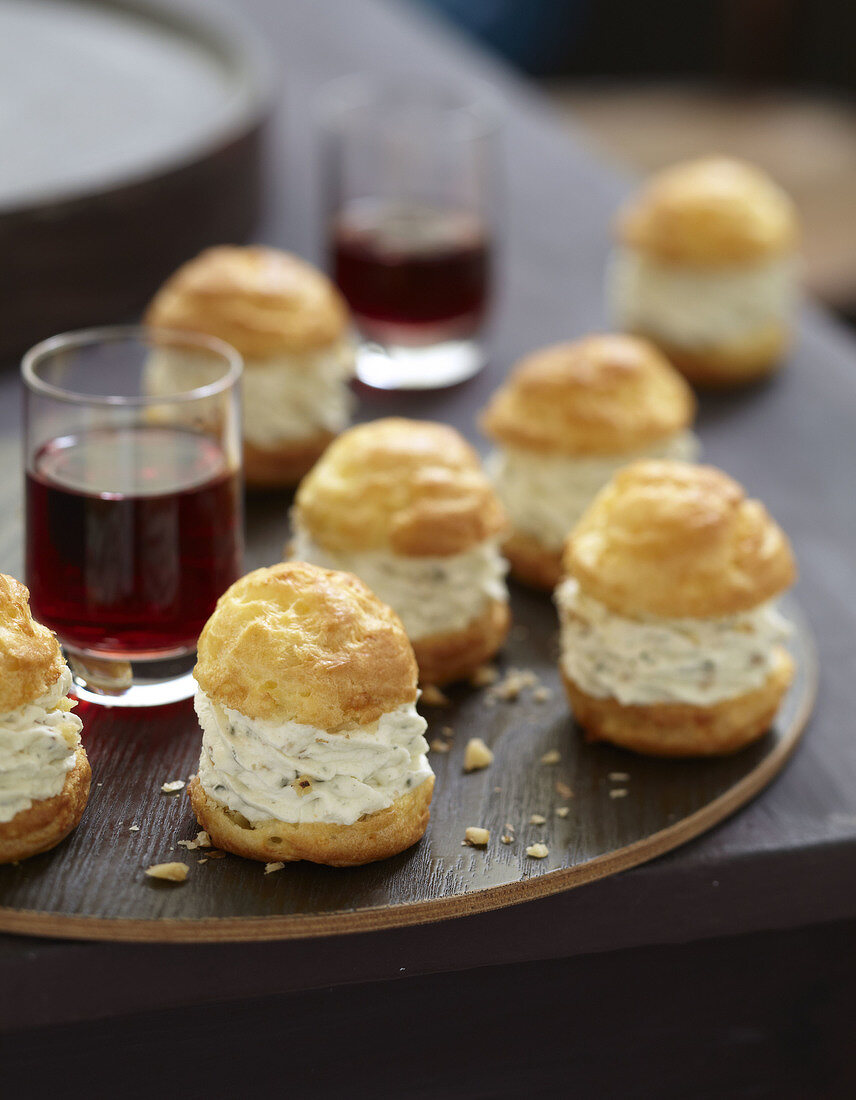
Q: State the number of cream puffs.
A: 7